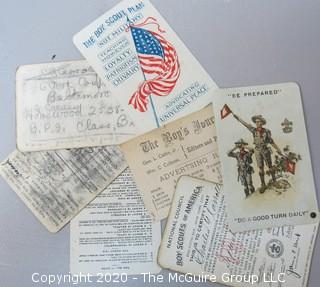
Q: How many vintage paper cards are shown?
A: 7